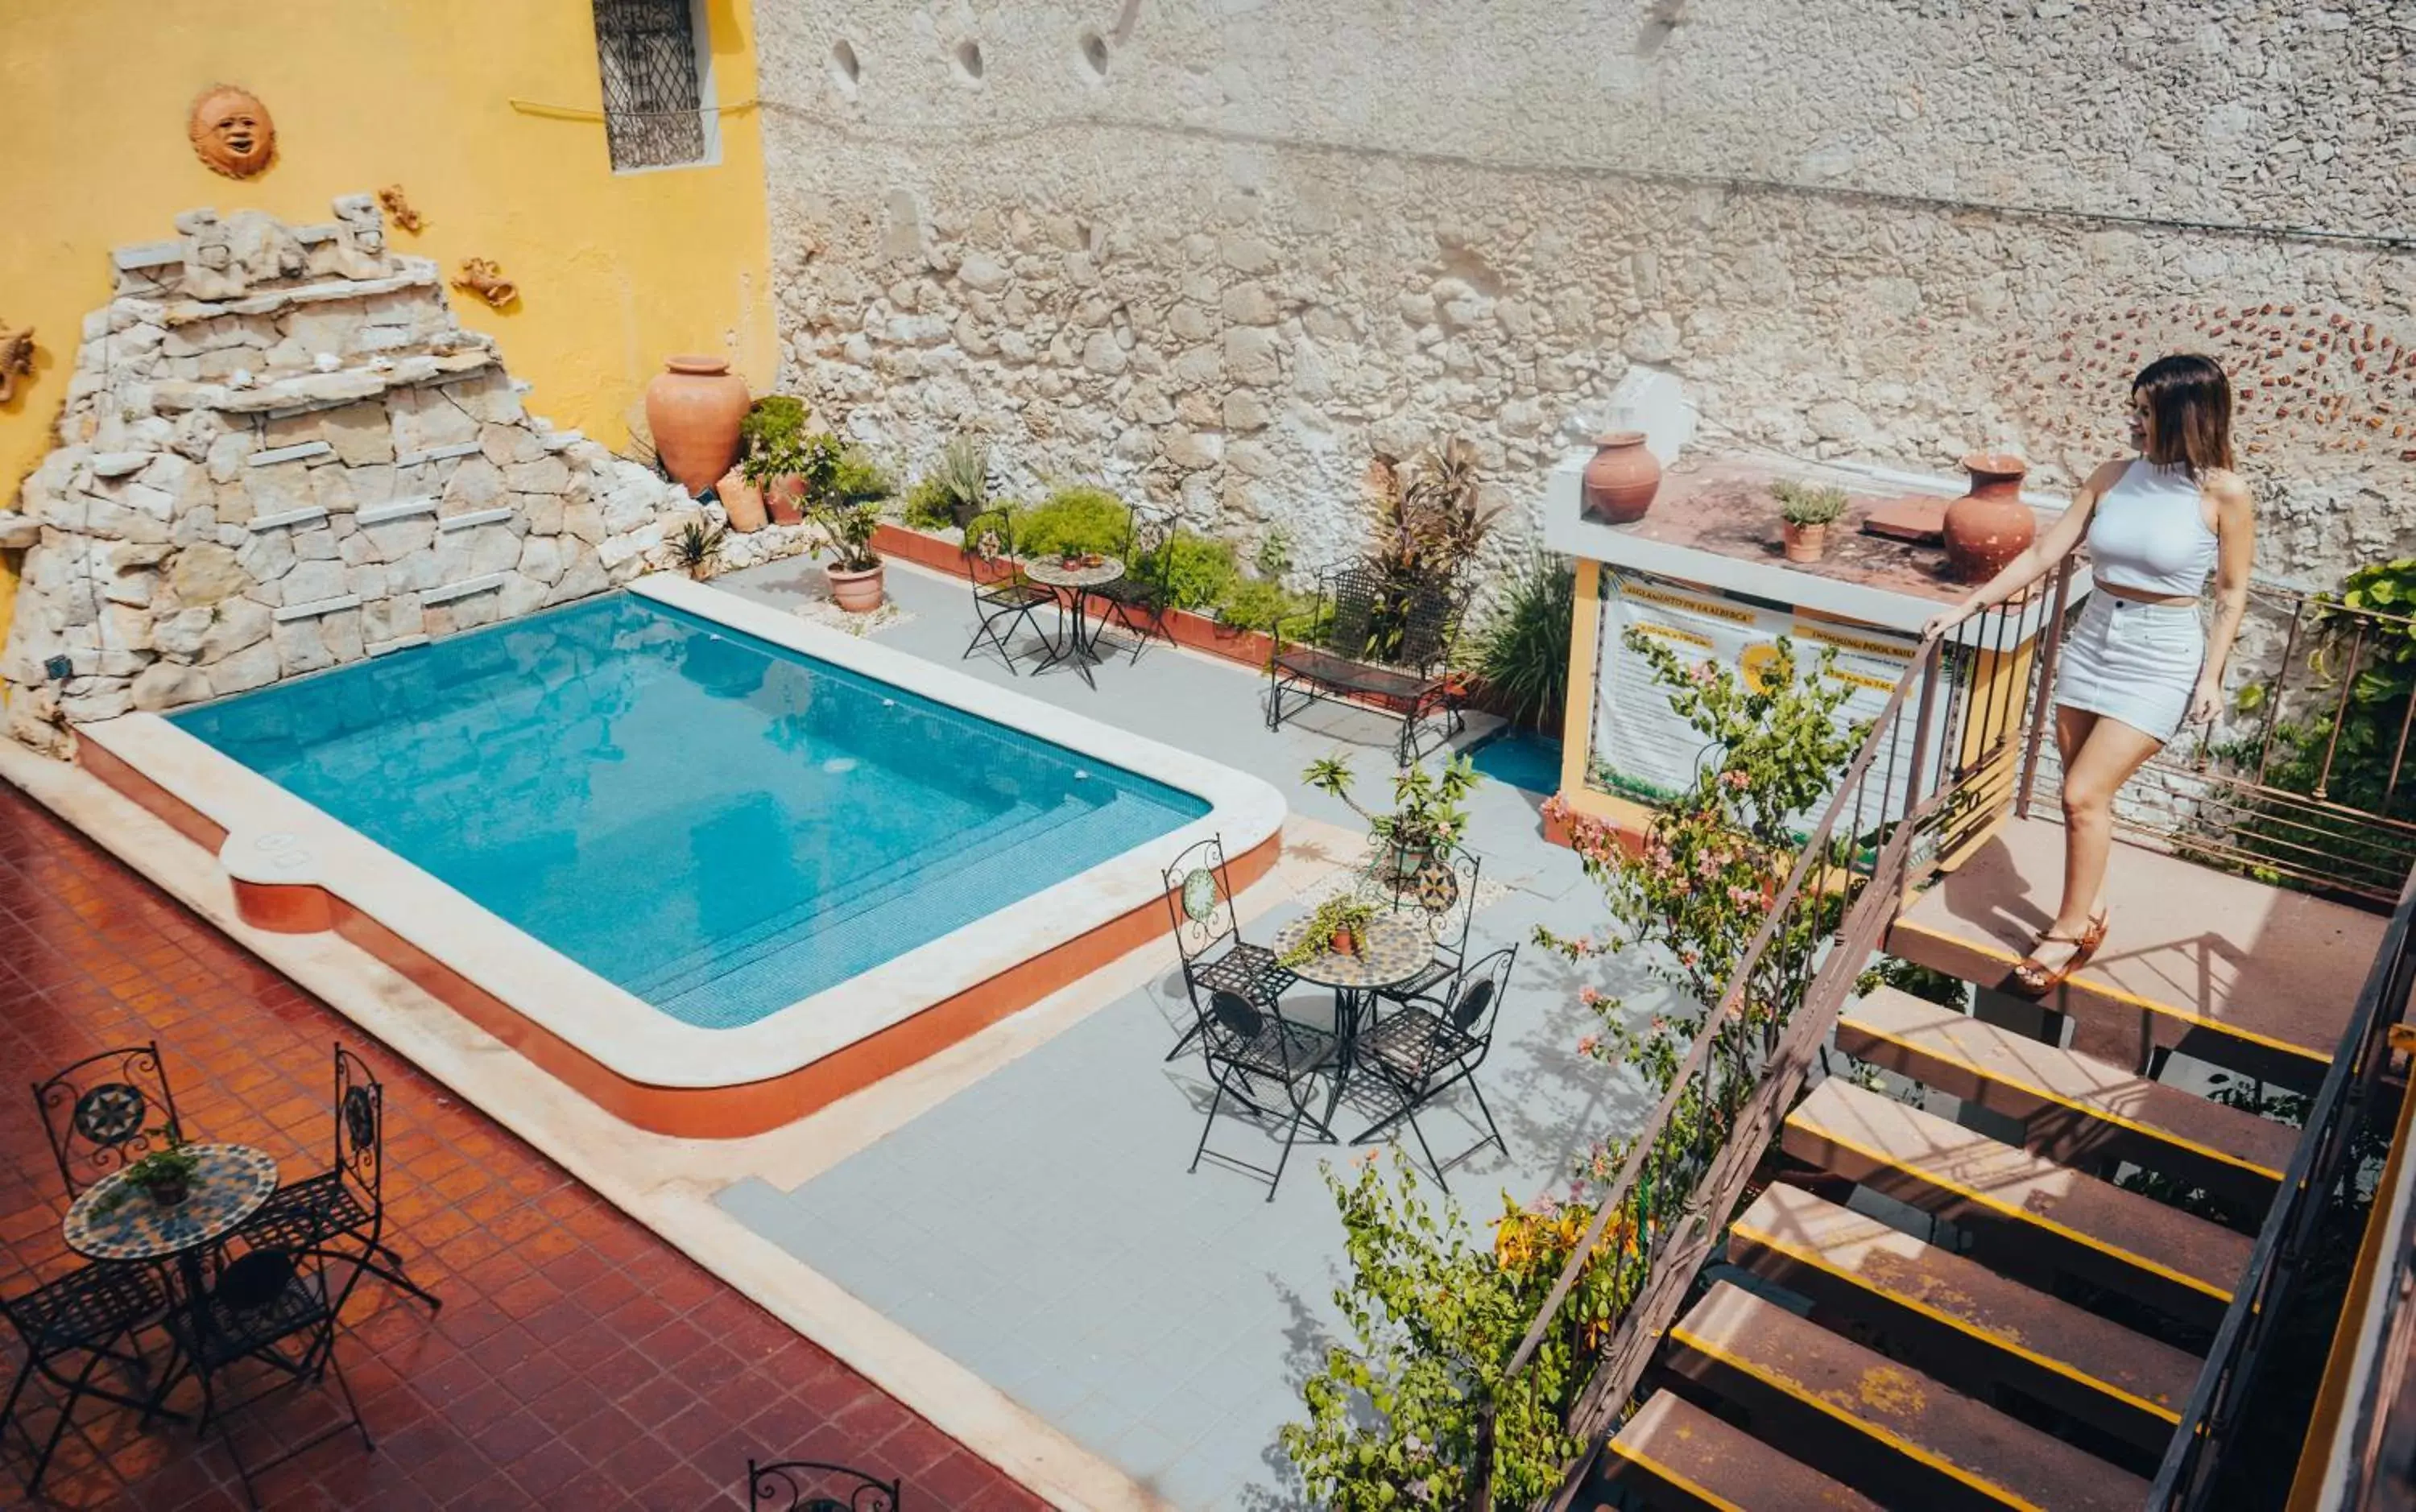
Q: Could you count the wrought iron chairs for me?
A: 11